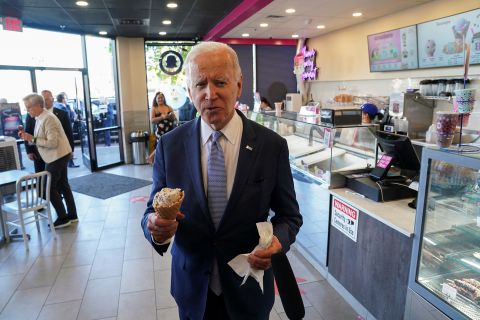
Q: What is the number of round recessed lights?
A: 11